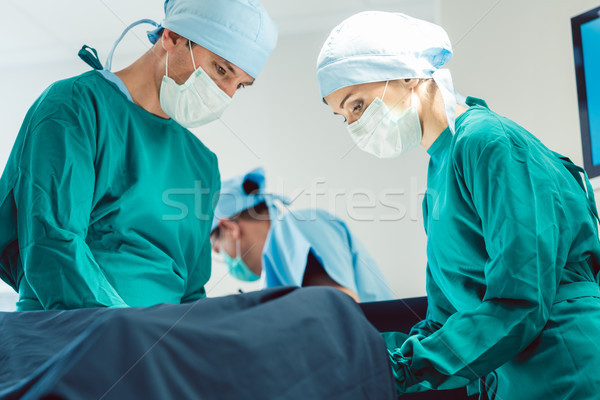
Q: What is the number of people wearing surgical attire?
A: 3